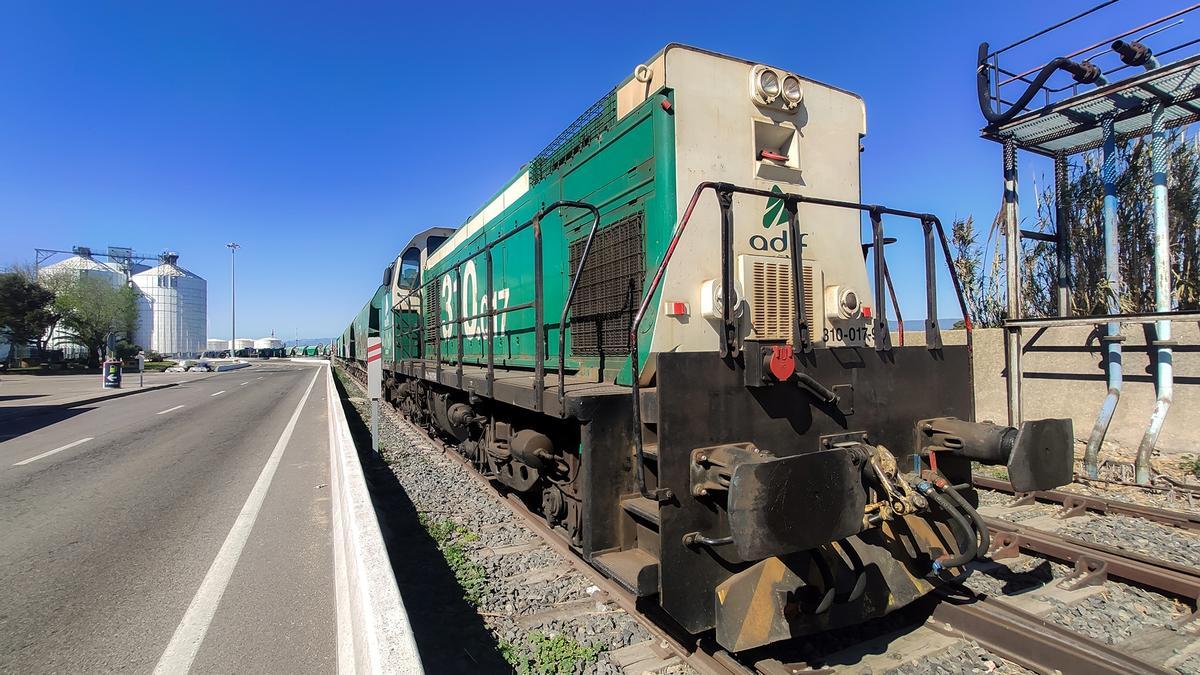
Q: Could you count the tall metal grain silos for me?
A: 2